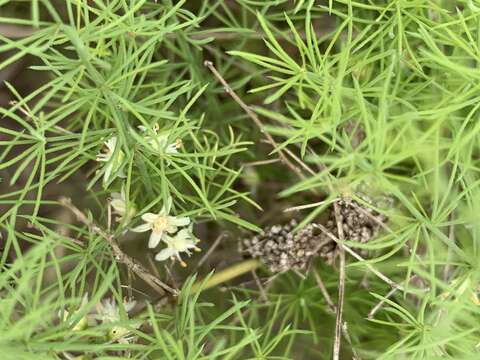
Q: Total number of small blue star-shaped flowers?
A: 0